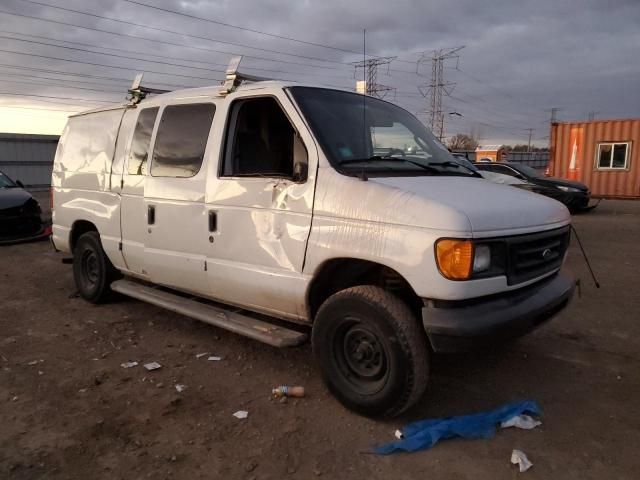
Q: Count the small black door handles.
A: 2